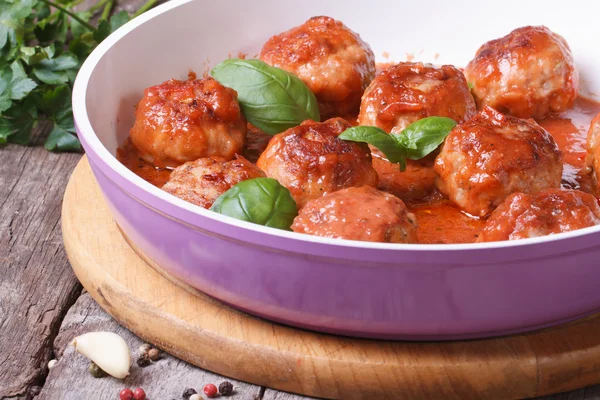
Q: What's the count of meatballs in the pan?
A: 10